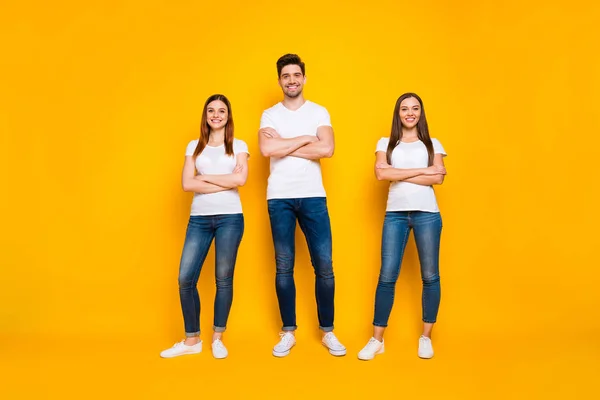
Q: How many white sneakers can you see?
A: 6